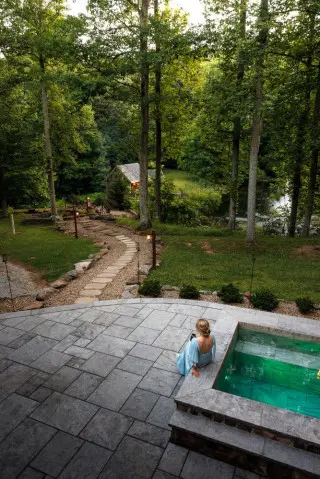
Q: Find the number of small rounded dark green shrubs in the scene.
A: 5